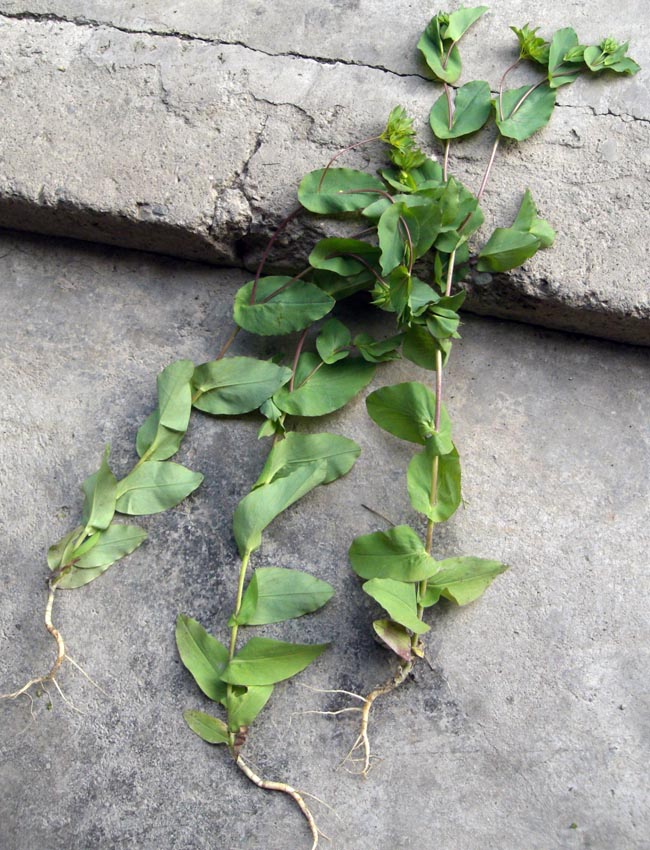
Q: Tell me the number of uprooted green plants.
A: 3